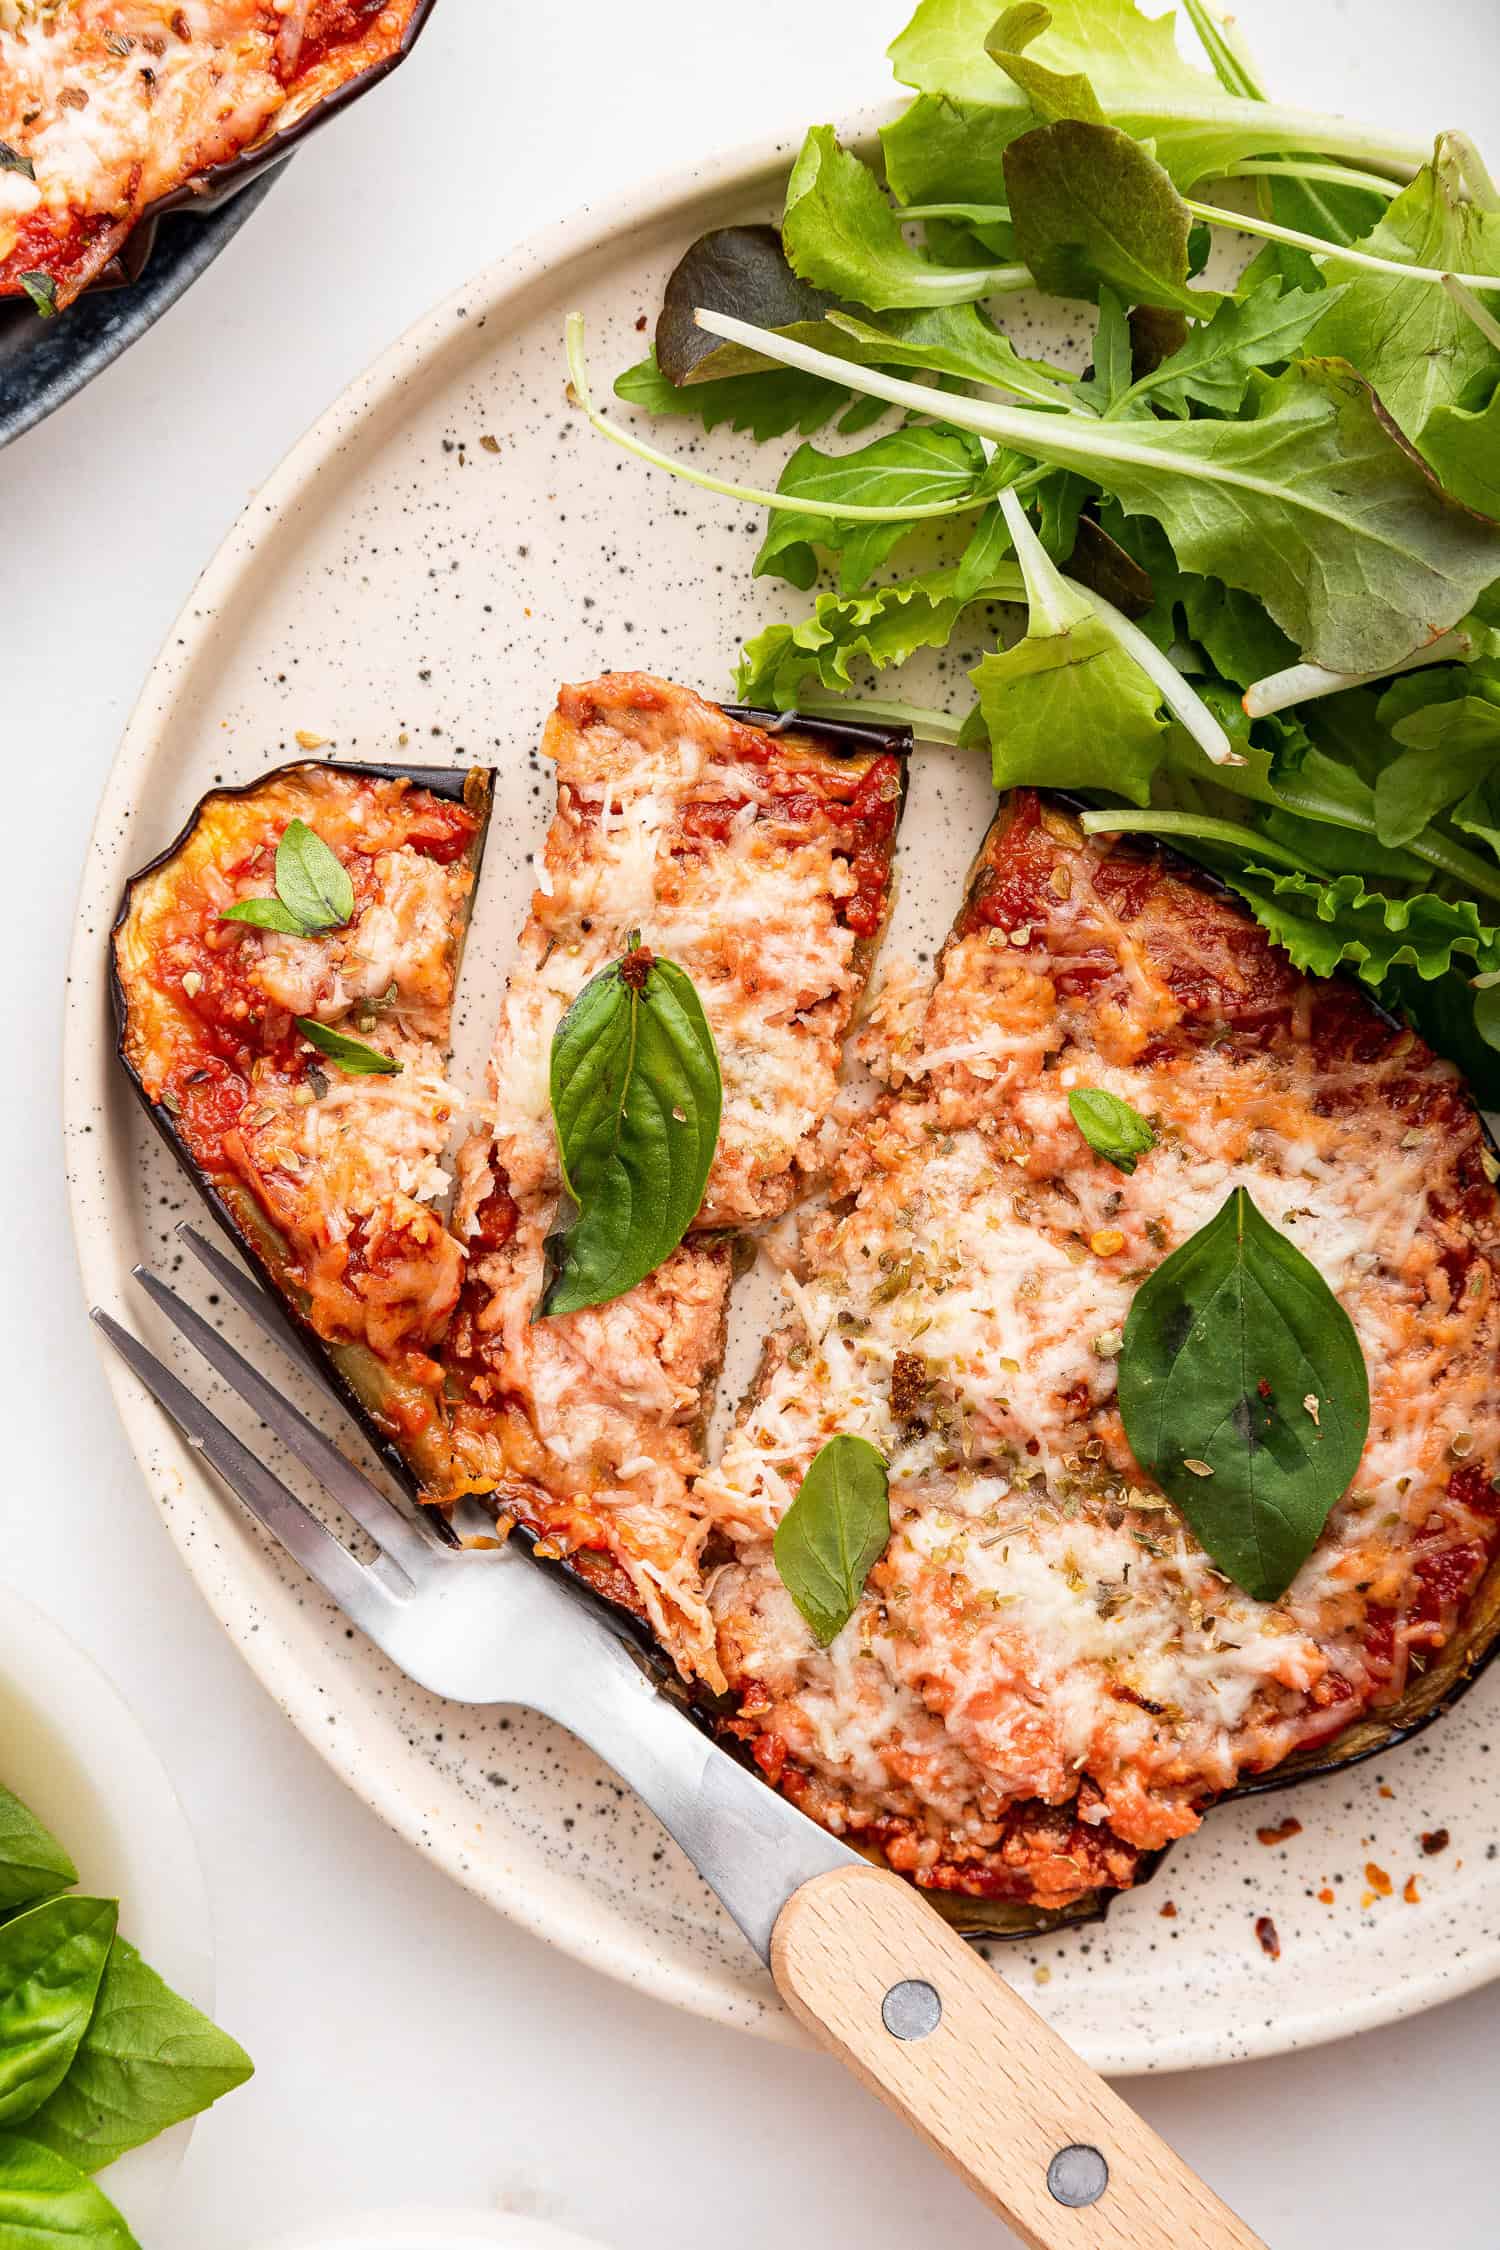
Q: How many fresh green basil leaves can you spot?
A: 11